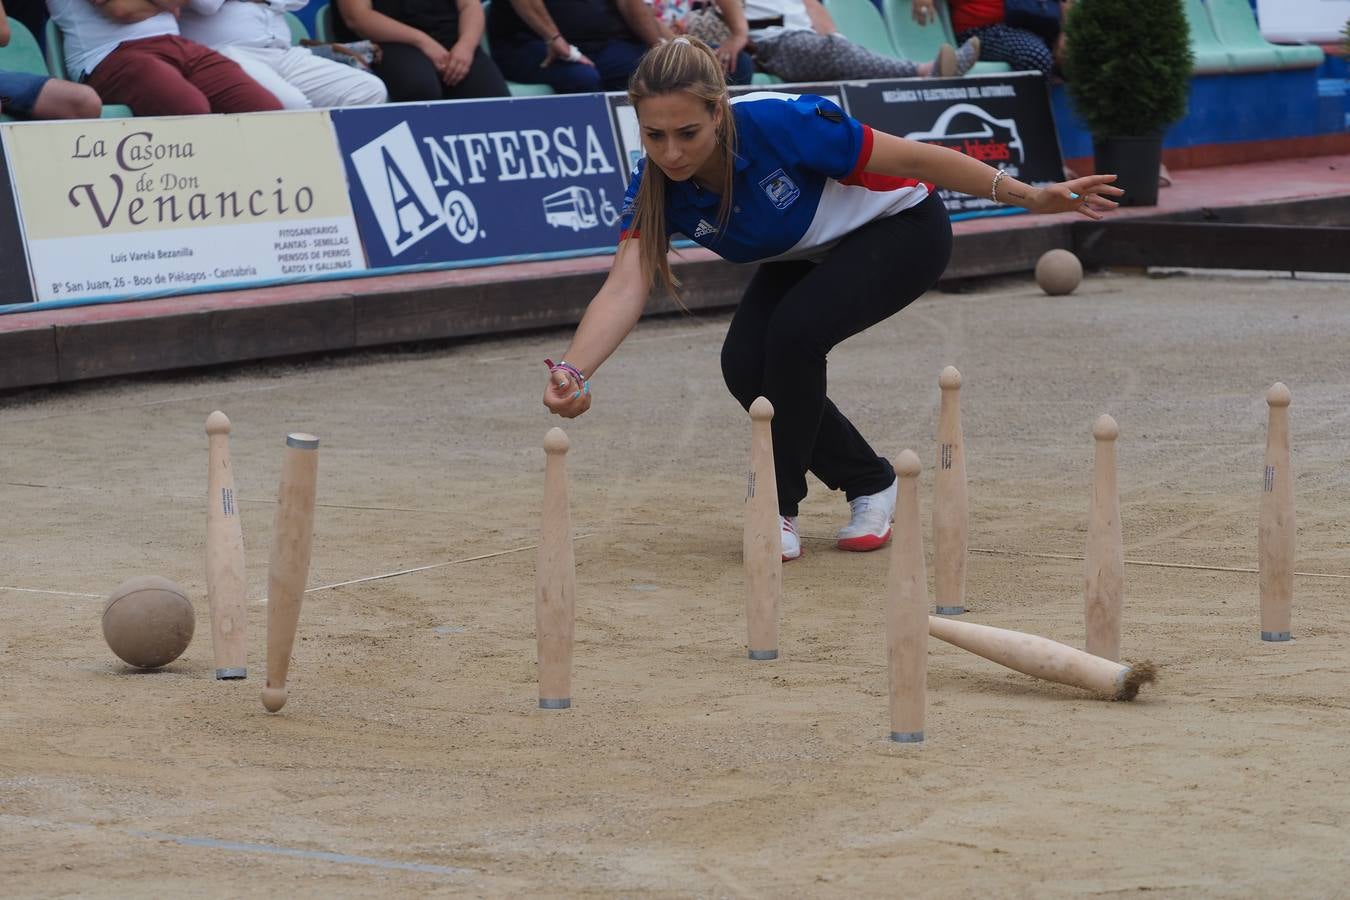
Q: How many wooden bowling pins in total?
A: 9